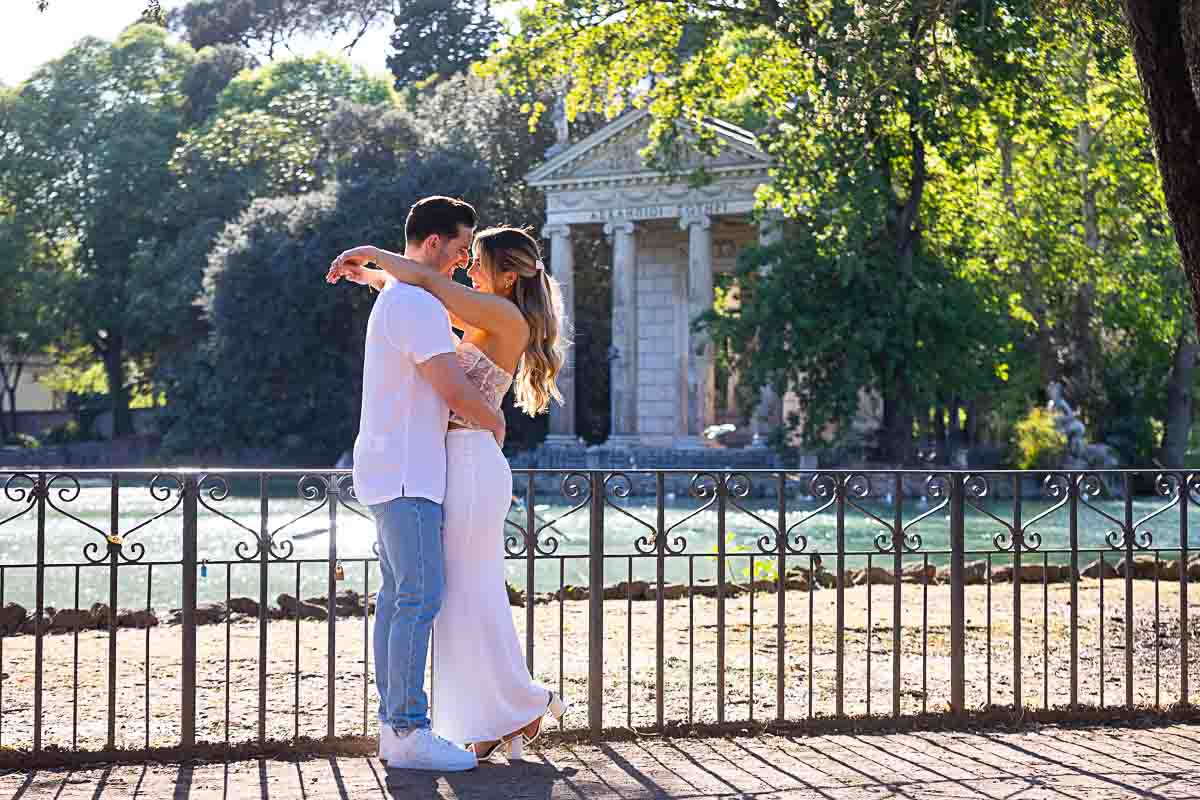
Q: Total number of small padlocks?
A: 3